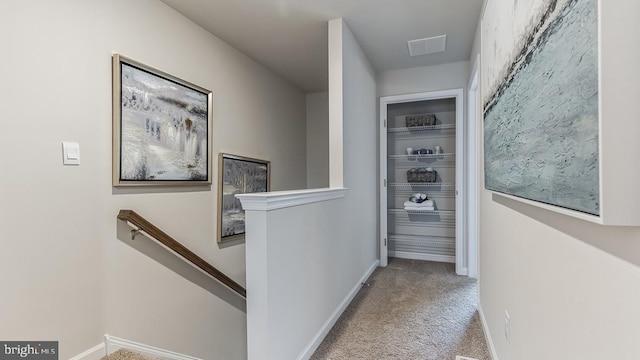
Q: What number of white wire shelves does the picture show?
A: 5